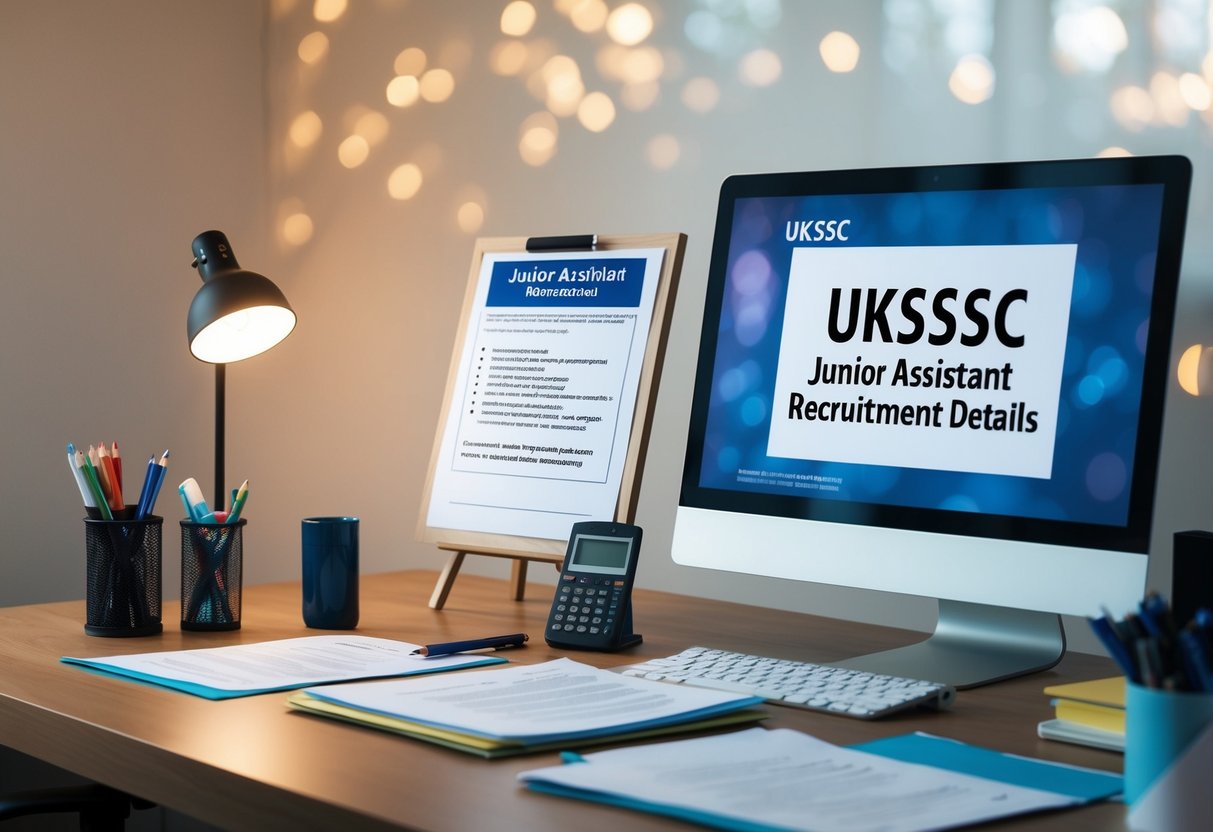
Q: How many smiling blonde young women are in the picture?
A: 0